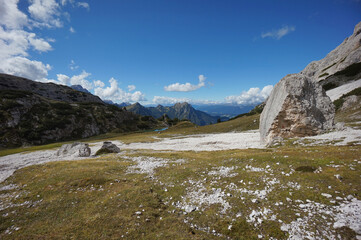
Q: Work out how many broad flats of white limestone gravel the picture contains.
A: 1